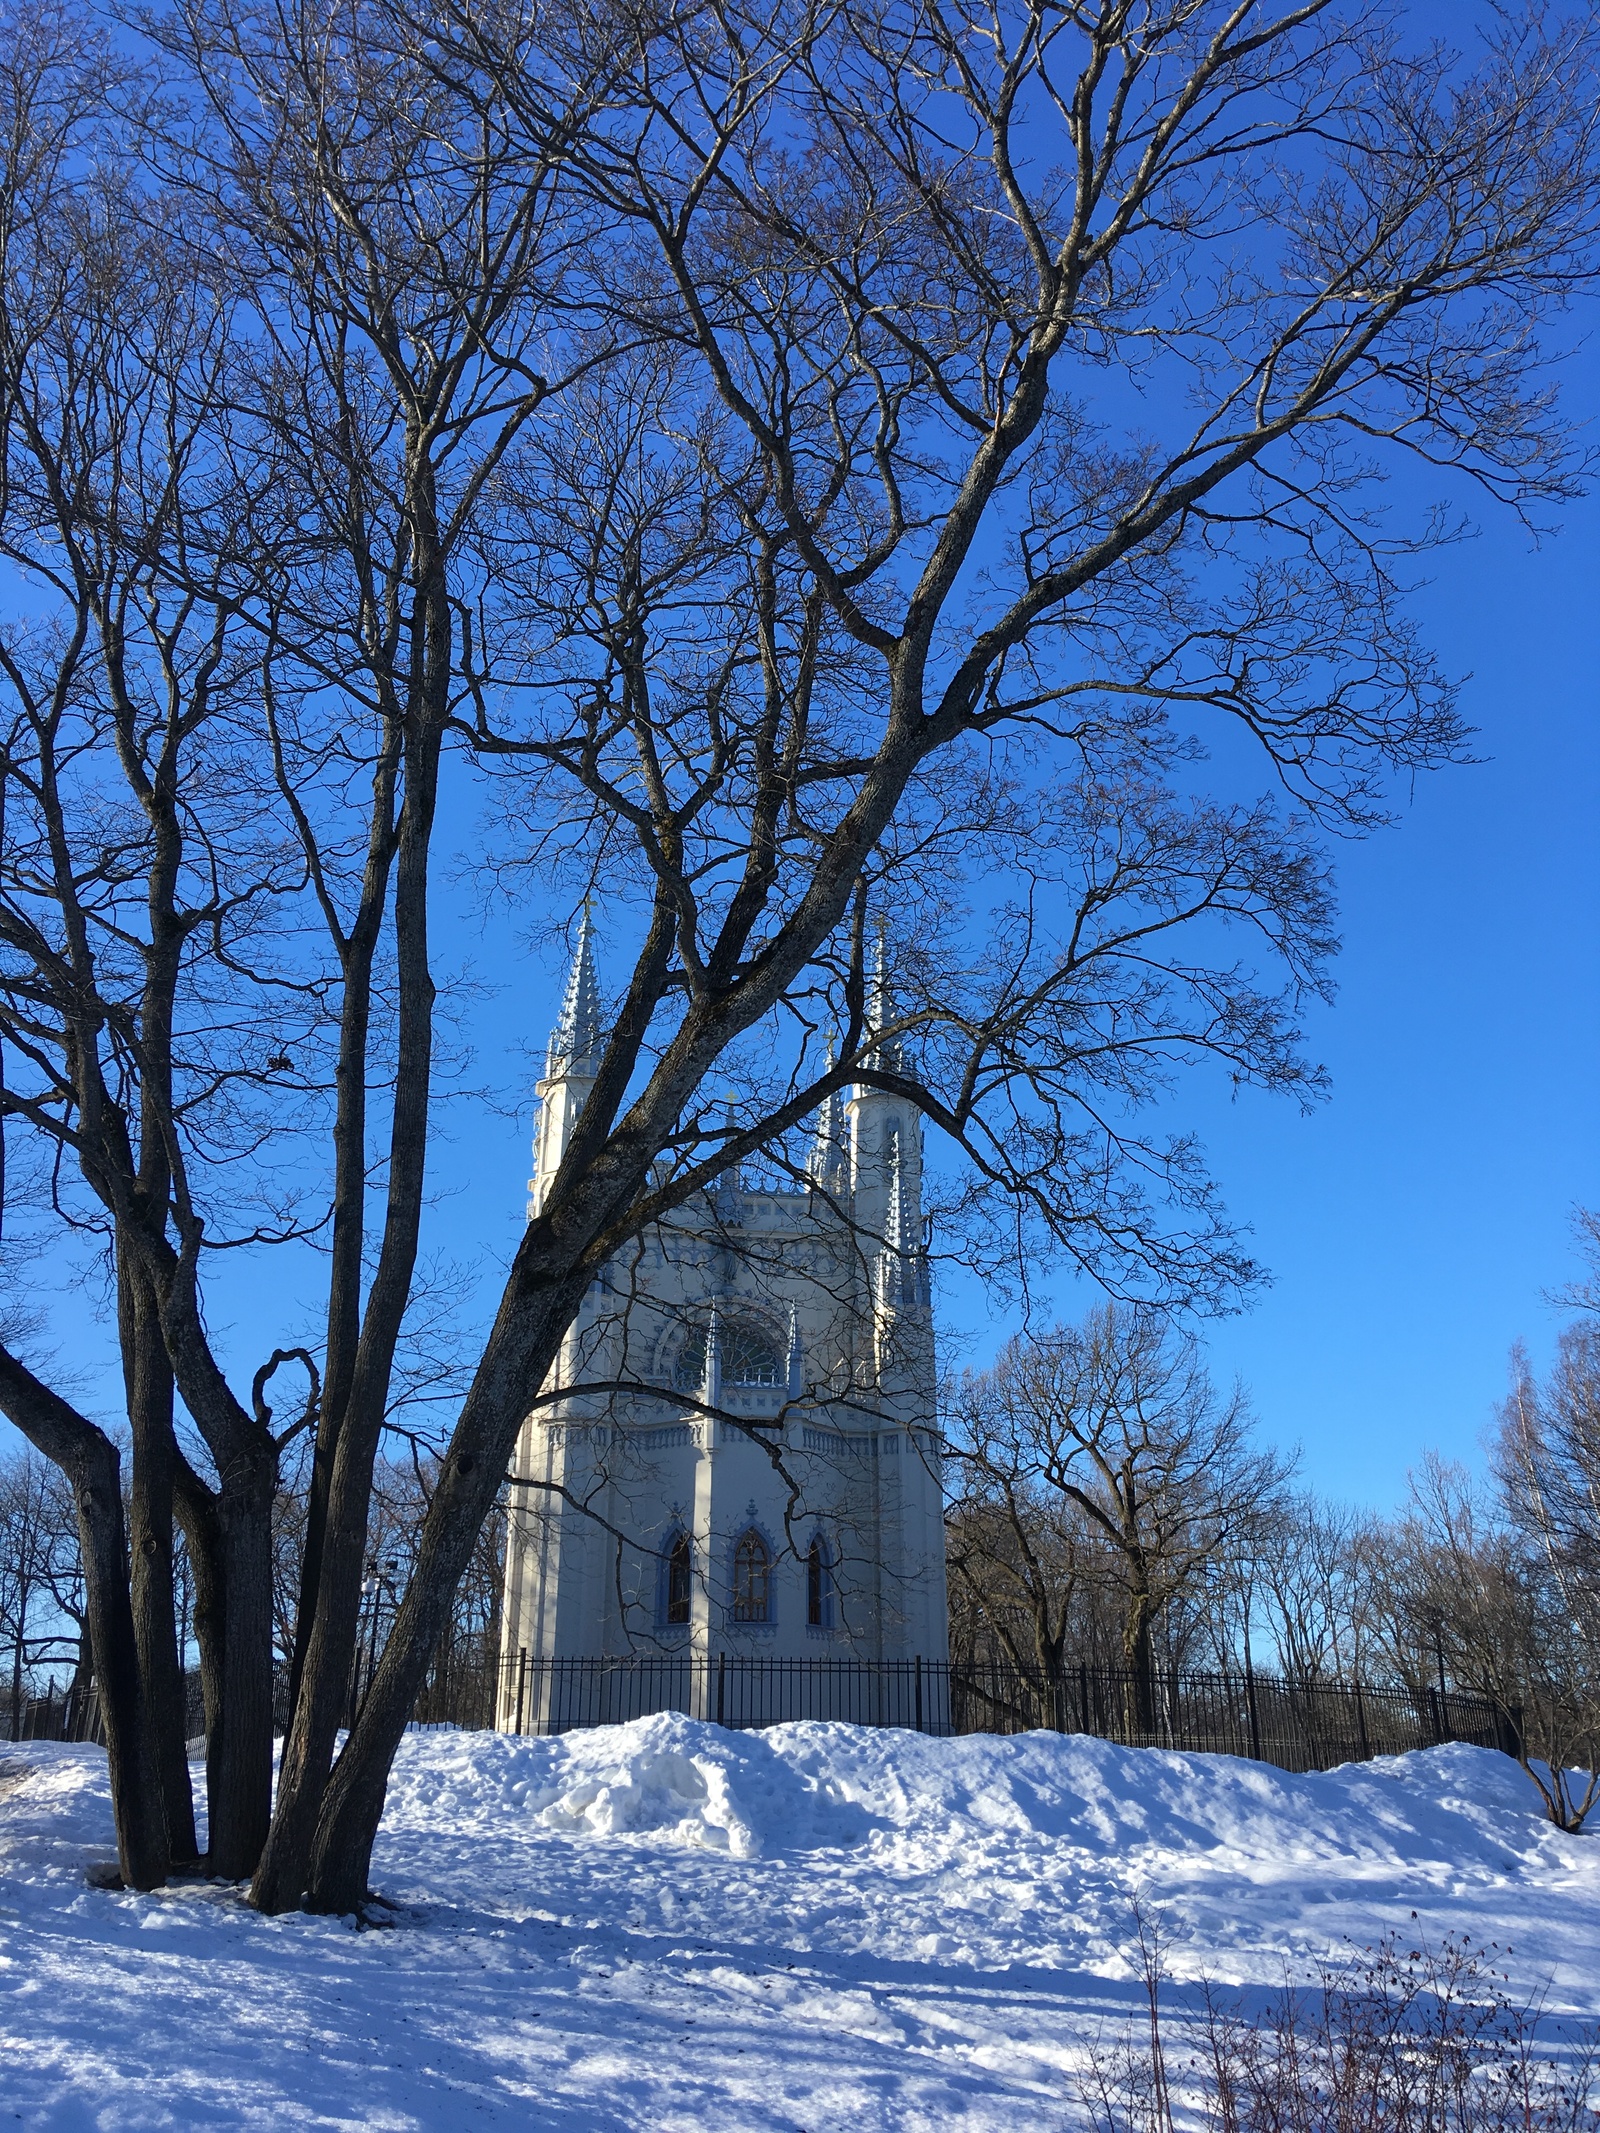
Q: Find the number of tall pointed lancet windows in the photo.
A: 3